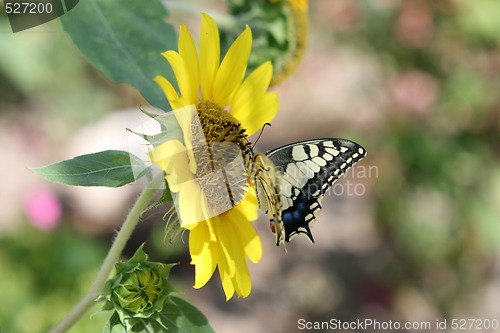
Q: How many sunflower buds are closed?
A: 1